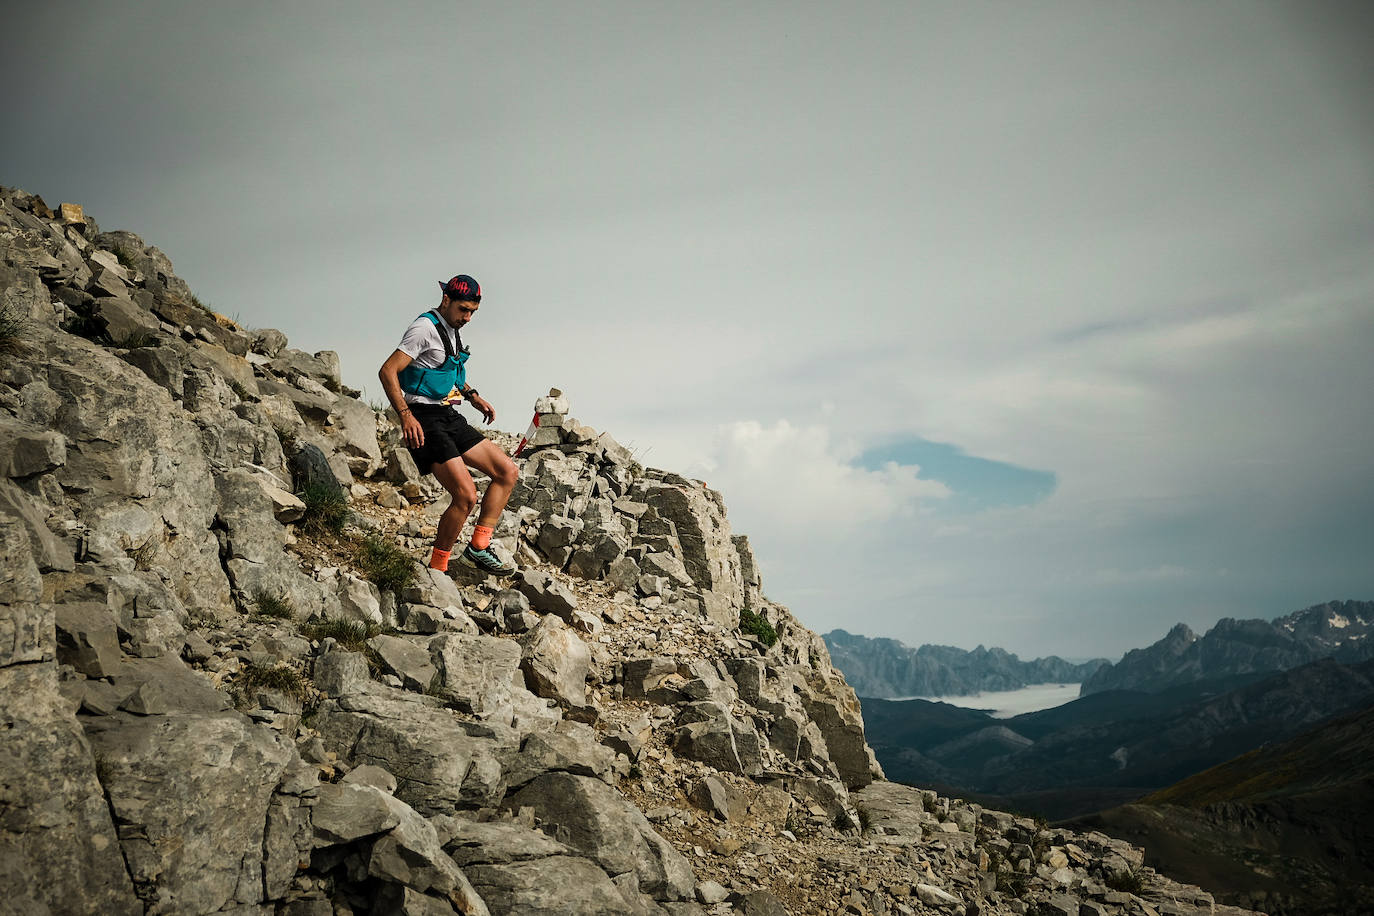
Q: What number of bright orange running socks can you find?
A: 2